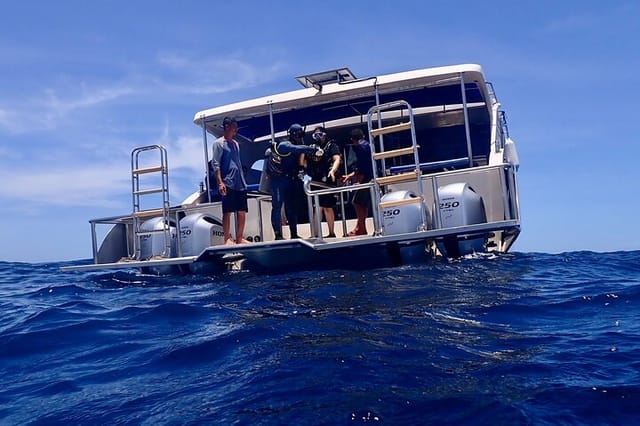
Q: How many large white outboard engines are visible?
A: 4